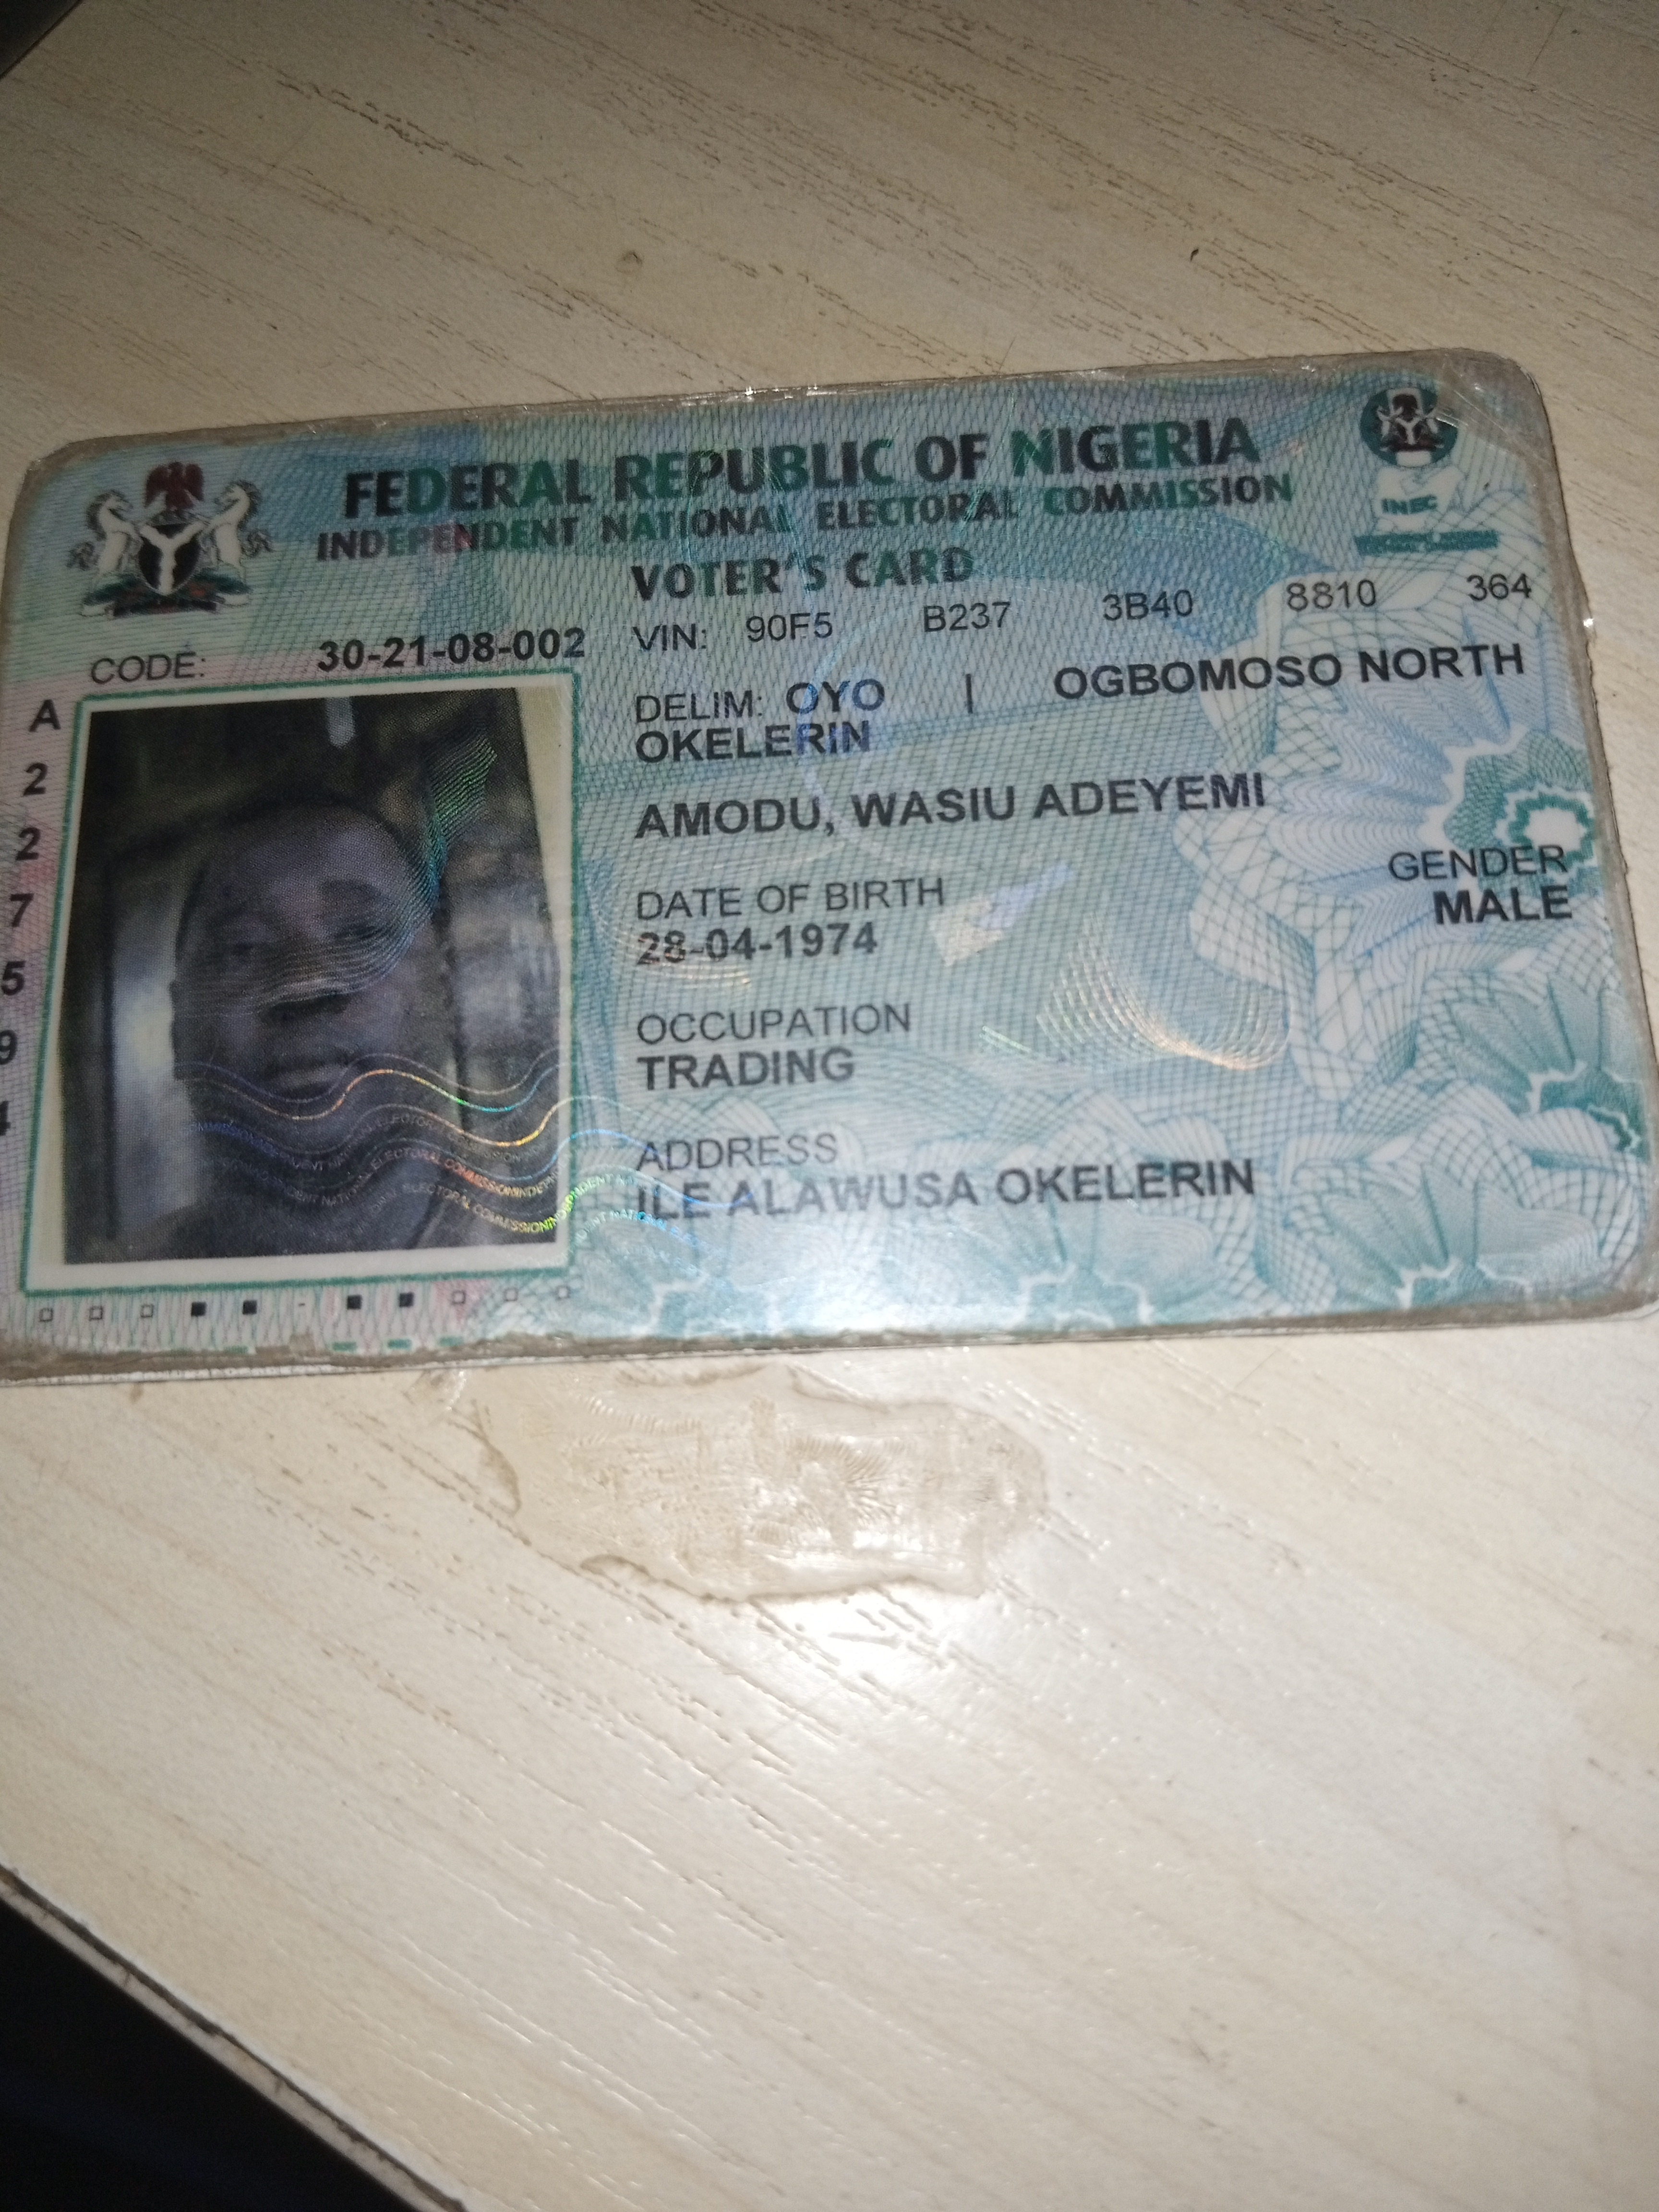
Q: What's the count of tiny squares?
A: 10